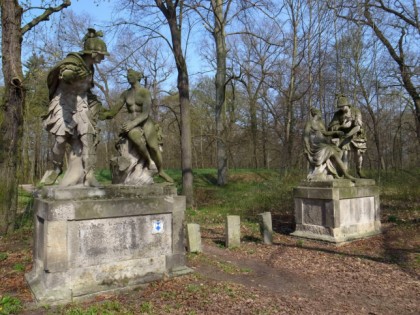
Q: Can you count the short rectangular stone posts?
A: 3